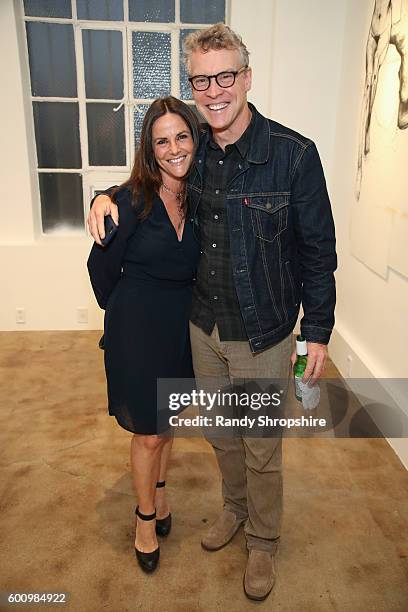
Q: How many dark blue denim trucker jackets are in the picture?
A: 1